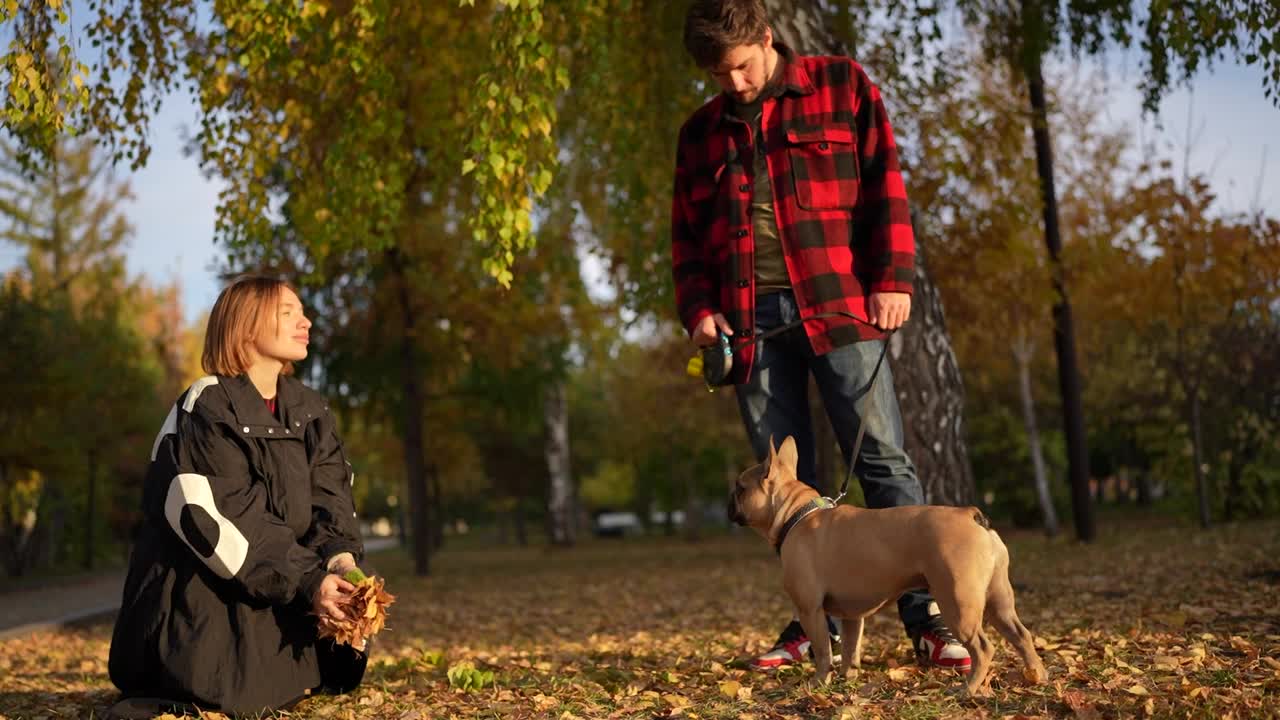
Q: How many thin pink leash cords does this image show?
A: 0